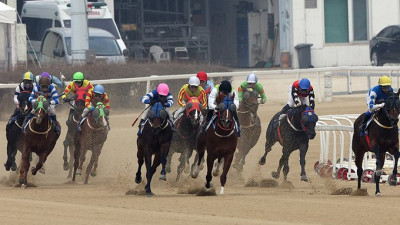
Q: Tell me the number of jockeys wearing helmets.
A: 12